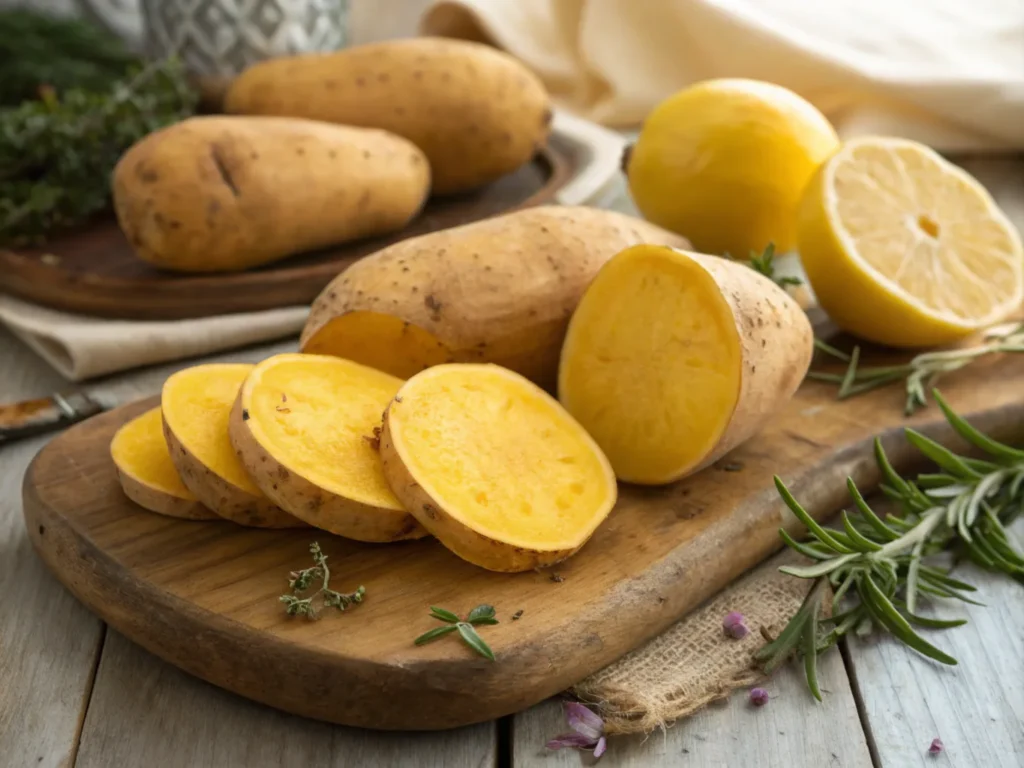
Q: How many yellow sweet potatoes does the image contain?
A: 4